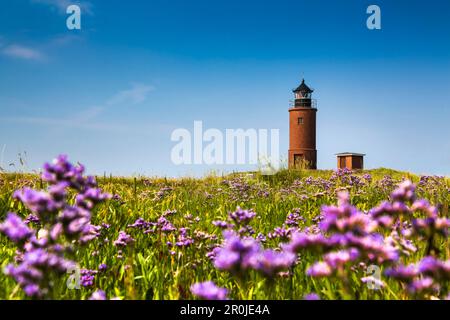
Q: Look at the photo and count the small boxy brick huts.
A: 1